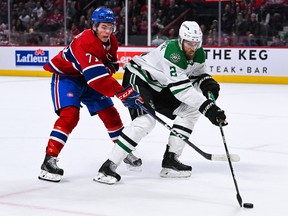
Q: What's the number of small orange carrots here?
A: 0